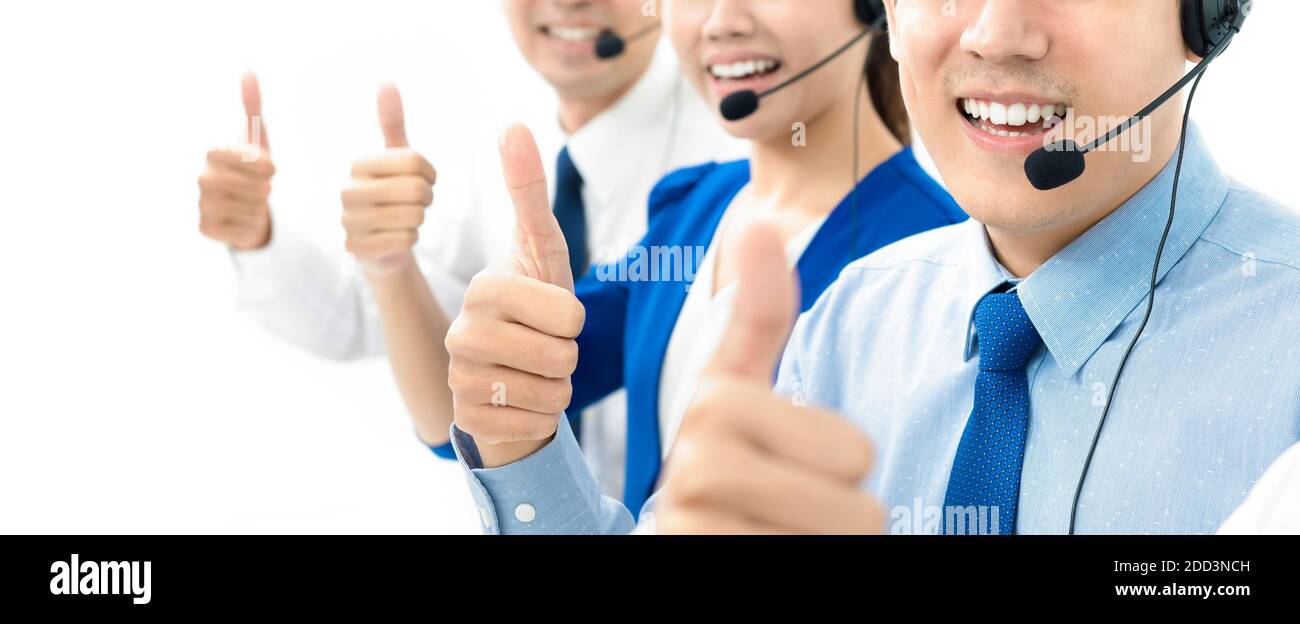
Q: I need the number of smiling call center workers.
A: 3